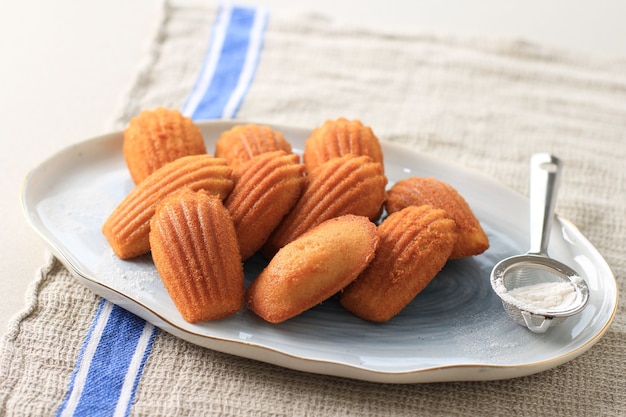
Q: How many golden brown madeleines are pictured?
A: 10